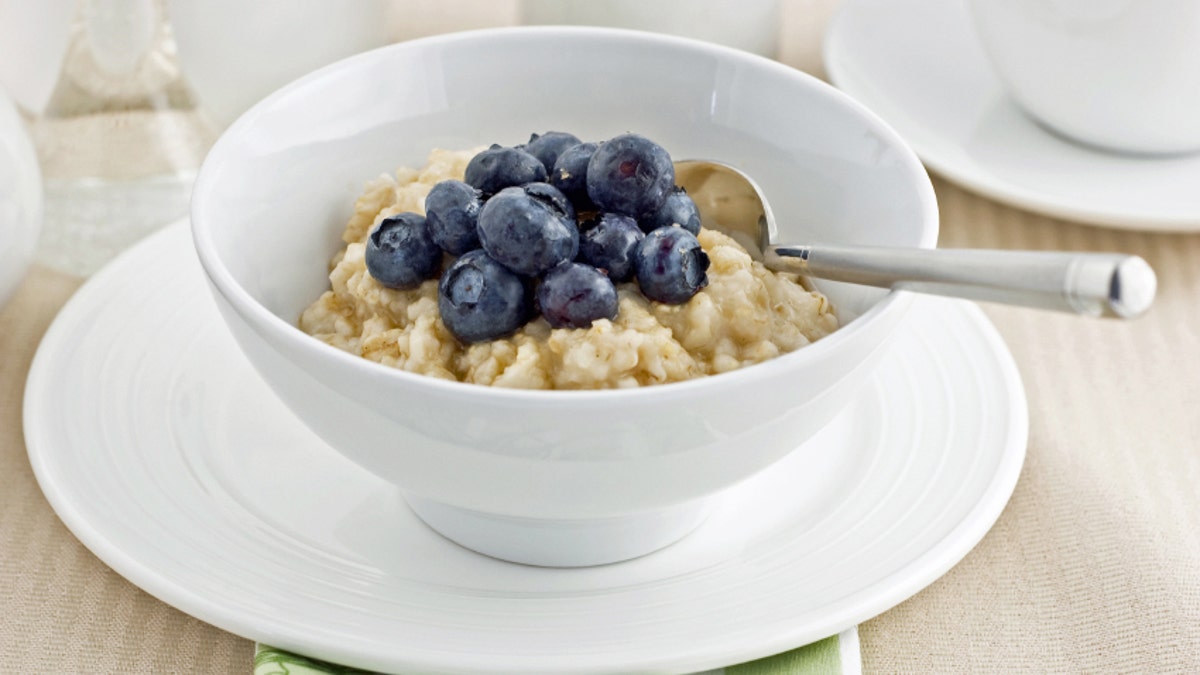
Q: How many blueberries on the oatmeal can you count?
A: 13